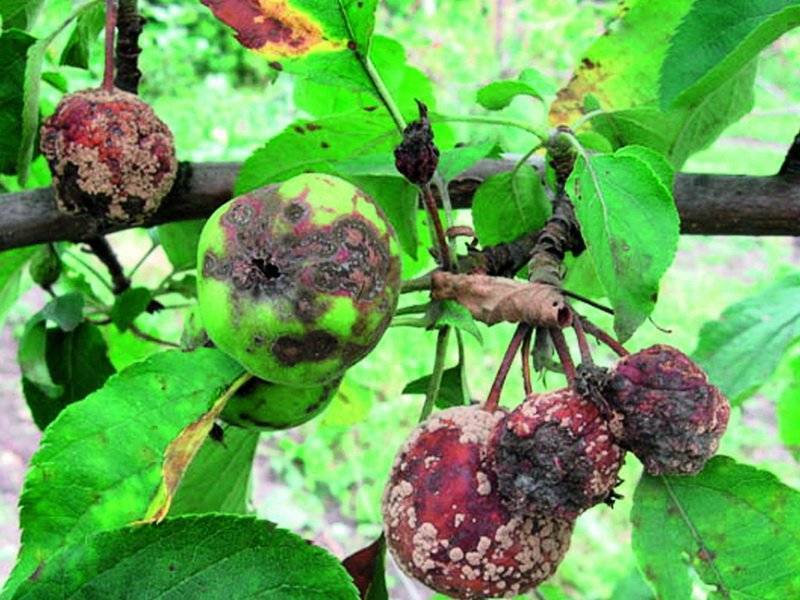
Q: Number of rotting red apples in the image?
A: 4